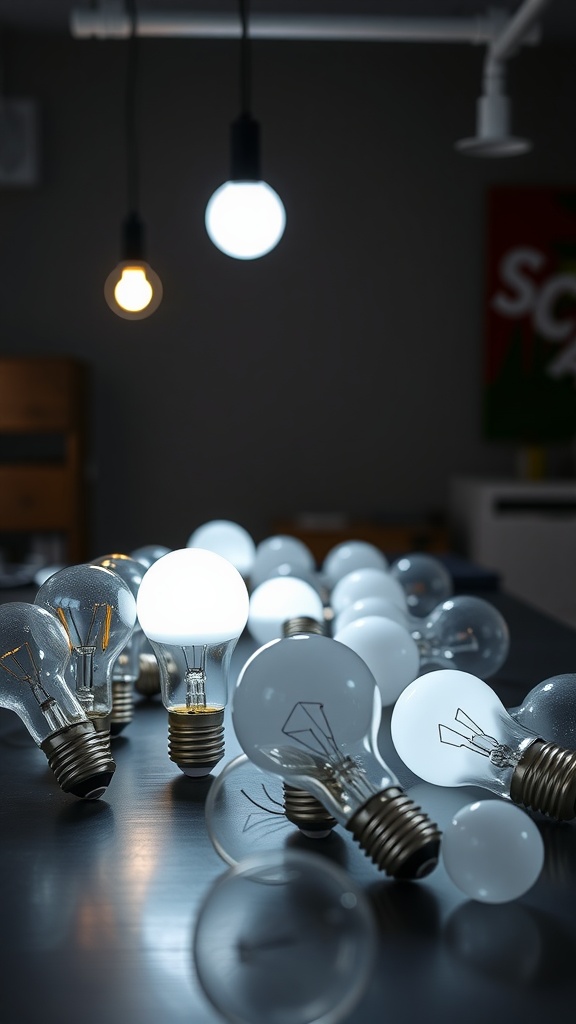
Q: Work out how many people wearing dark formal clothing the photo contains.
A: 0